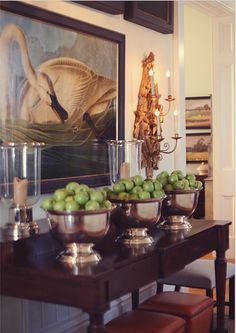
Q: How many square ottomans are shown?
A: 2